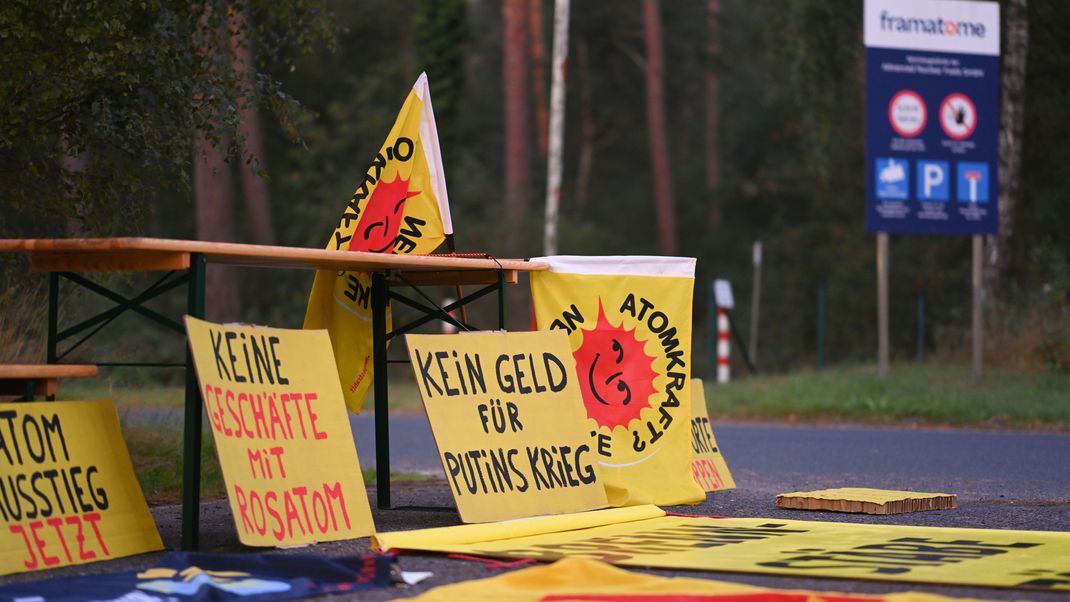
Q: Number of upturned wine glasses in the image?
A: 0